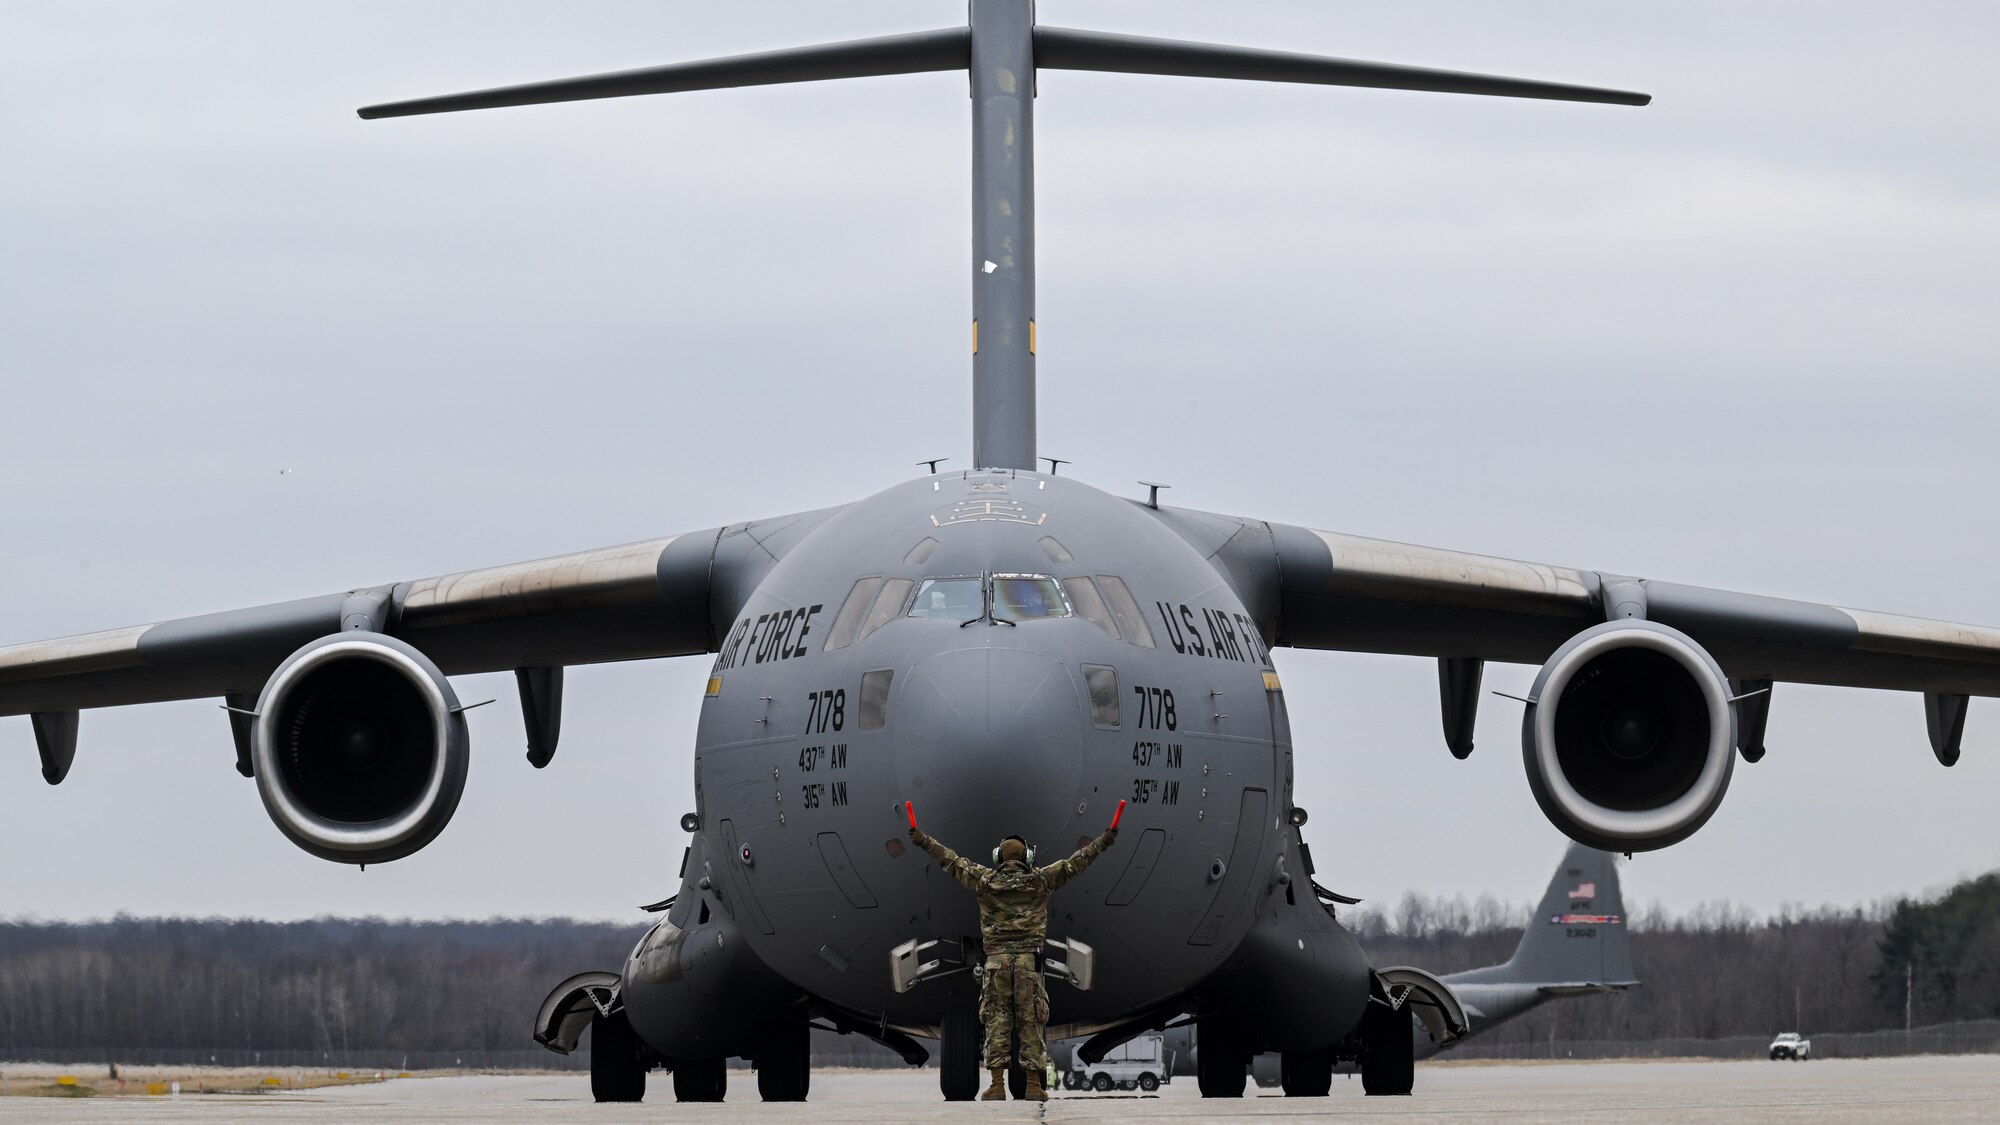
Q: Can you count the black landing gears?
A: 8